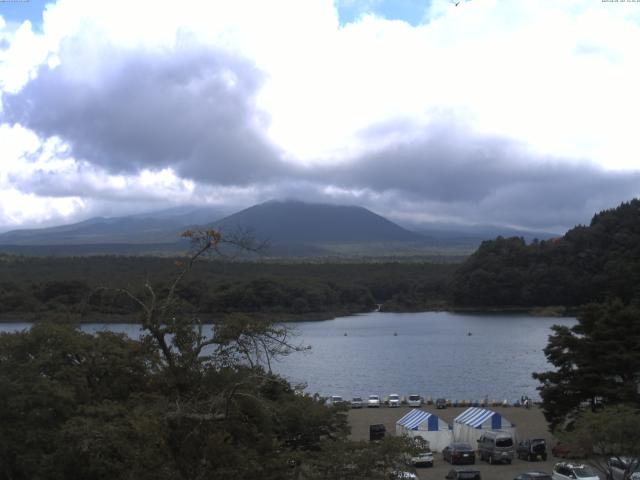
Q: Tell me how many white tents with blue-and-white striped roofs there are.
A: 2